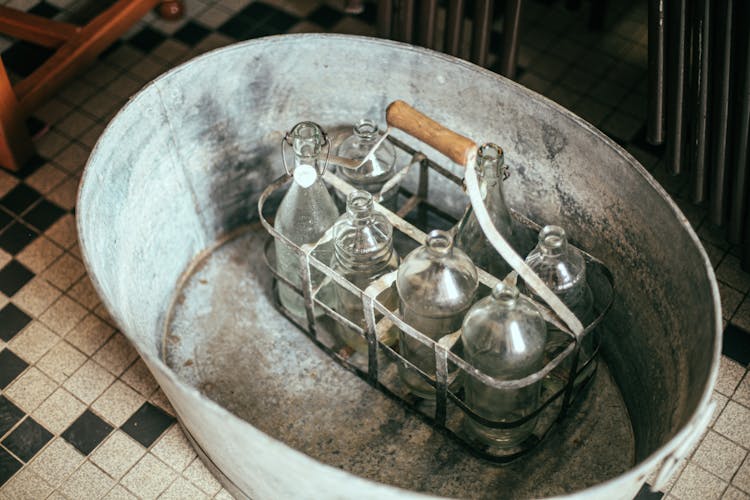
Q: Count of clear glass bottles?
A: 7